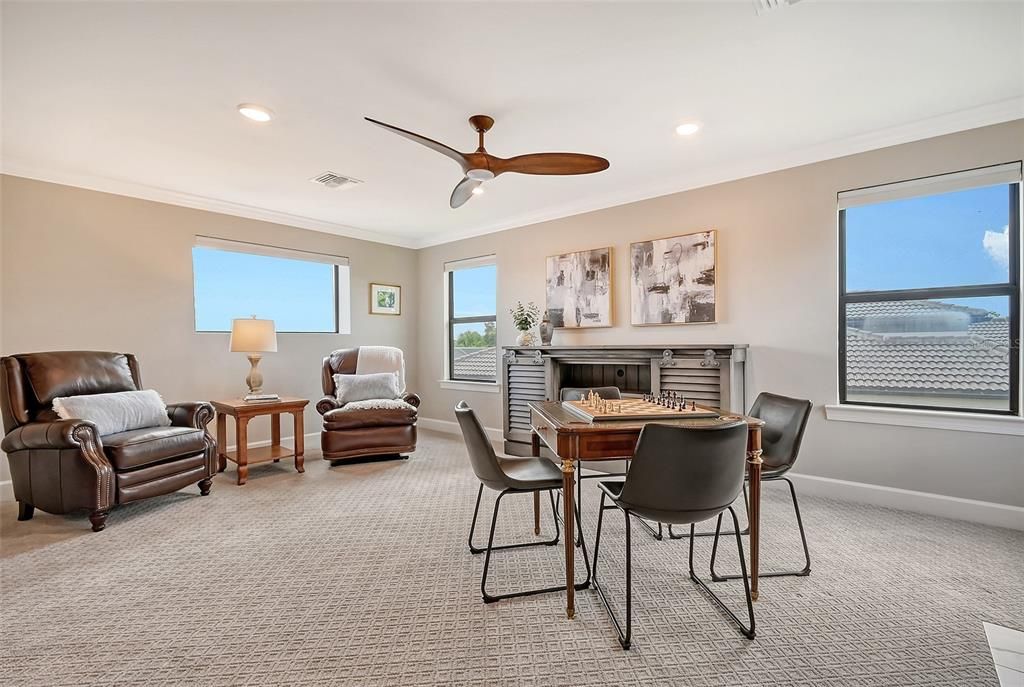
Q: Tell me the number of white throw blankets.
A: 1